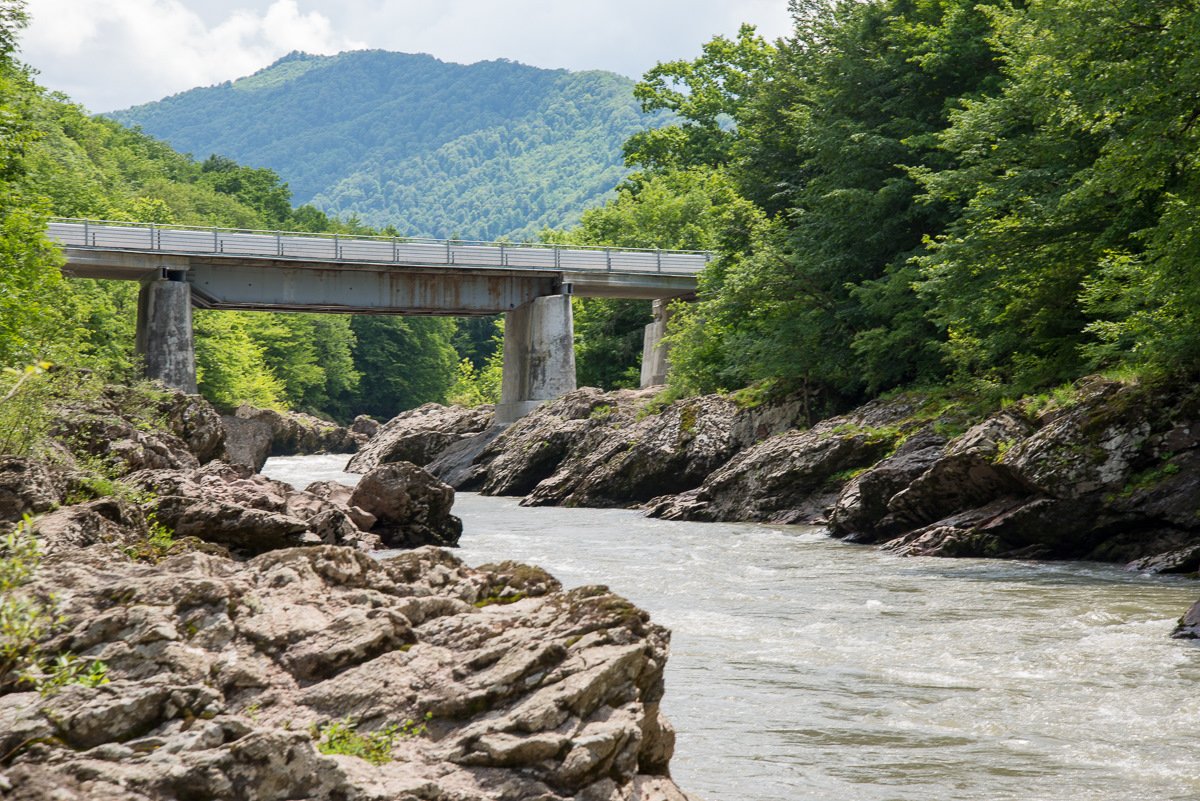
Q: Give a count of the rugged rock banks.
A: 2